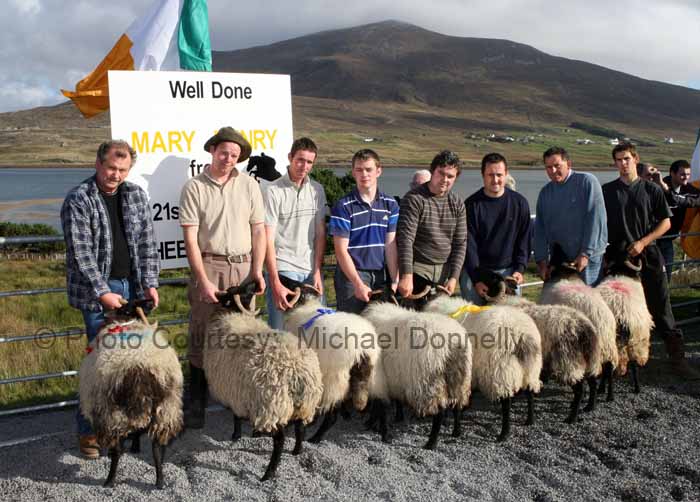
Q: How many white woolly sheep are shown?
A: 8